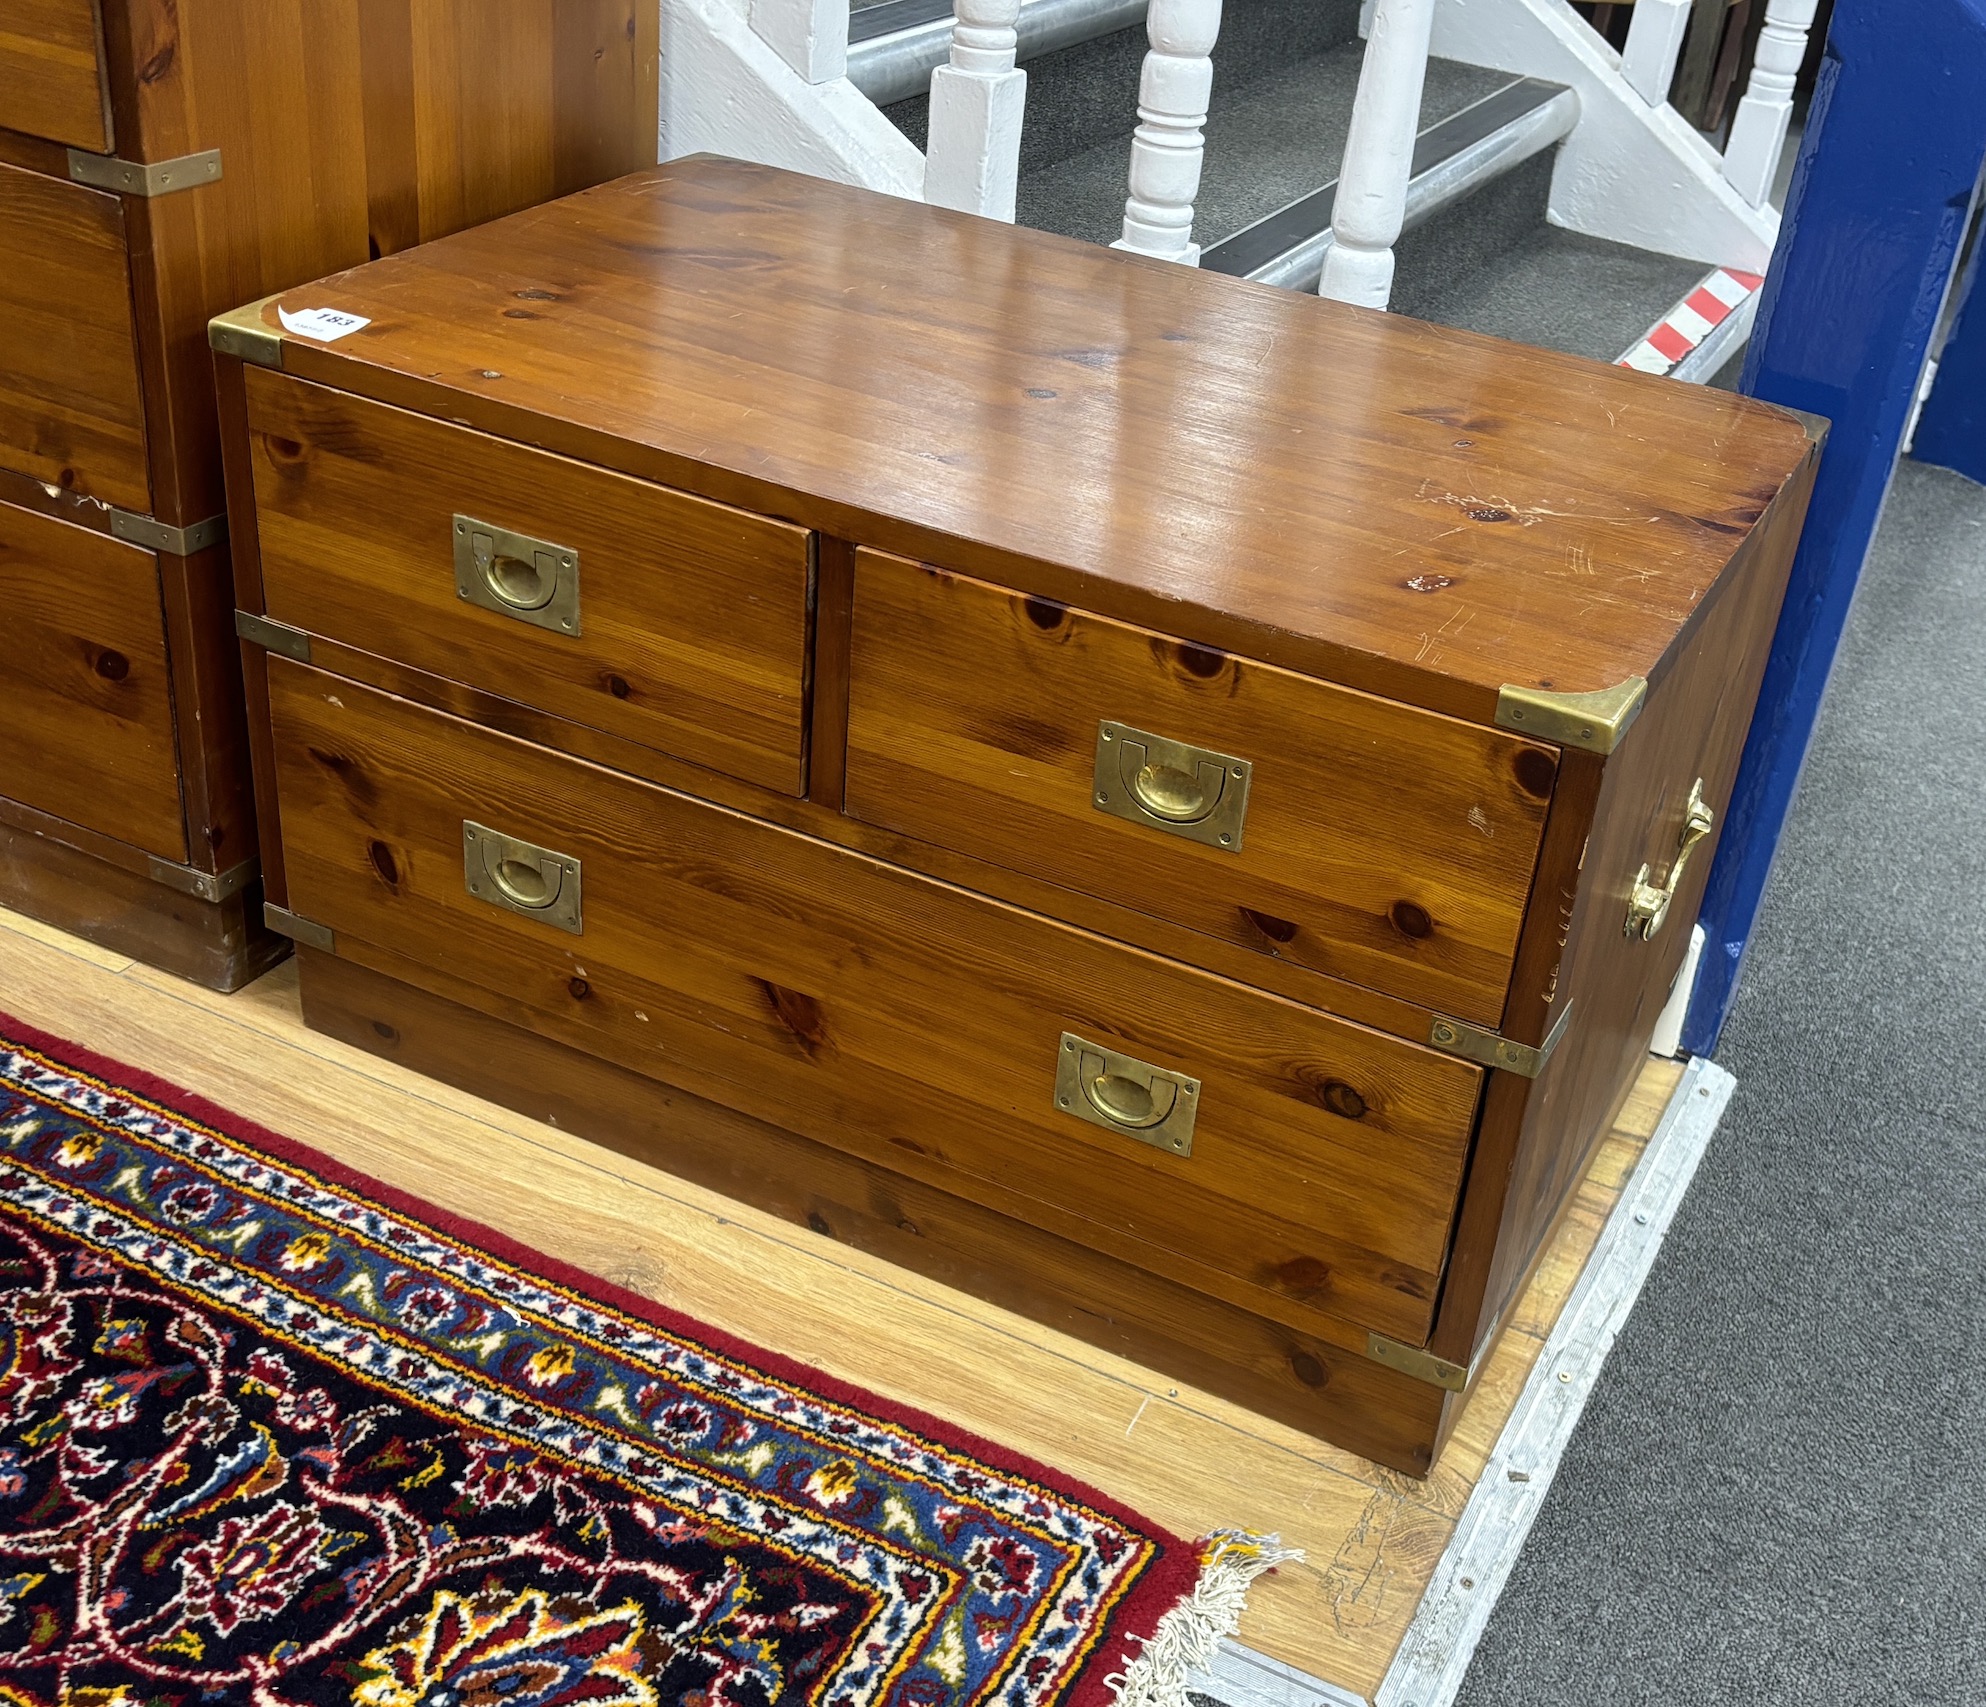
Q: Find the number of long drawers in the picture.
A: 1